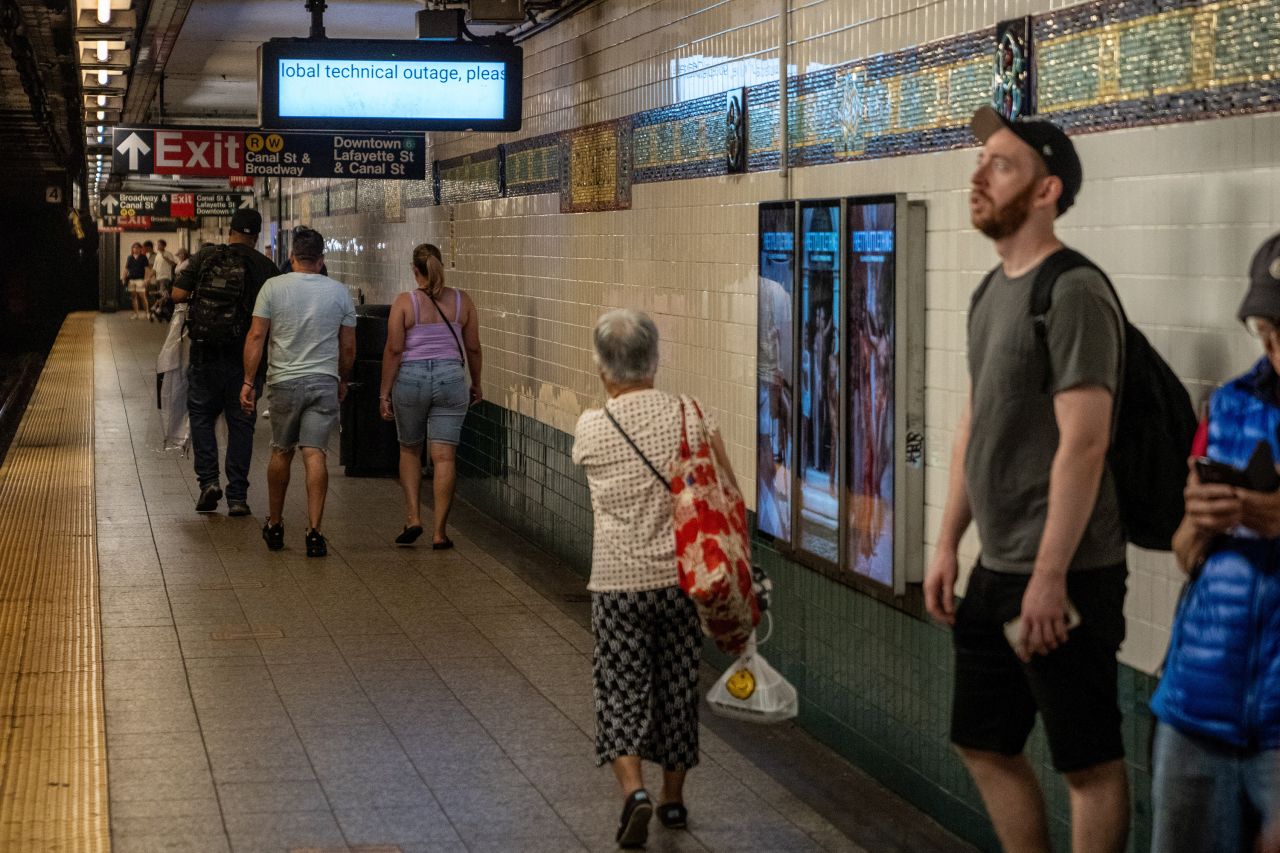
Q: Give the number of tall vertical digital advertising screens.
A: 3